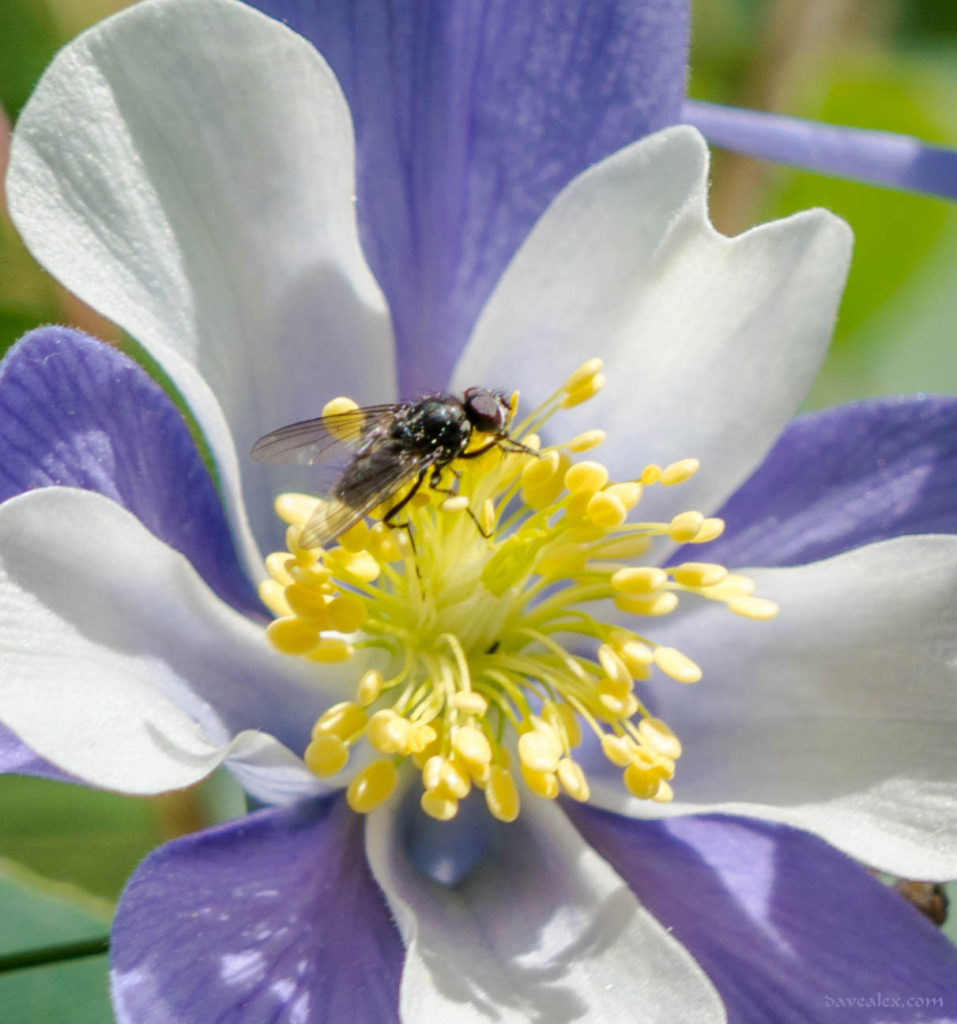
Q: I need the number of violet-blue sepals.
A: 5